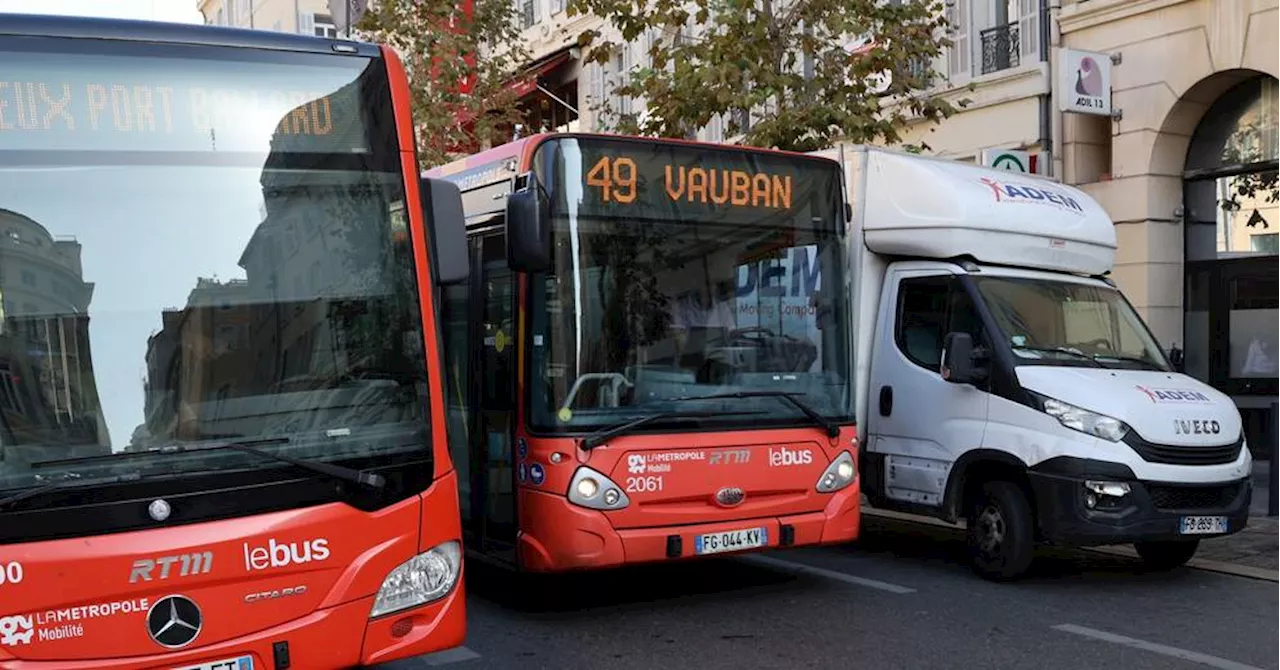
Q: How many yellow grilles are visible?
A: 0